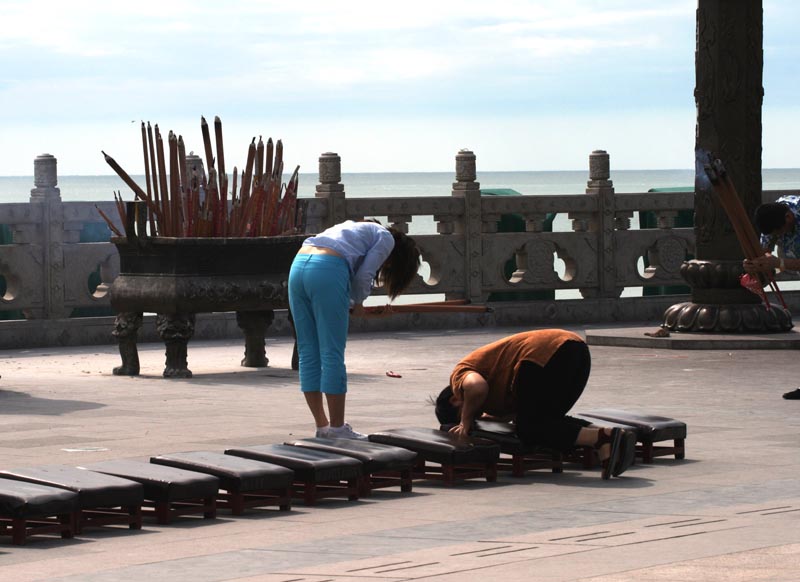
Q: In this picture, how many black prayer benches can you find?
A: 10